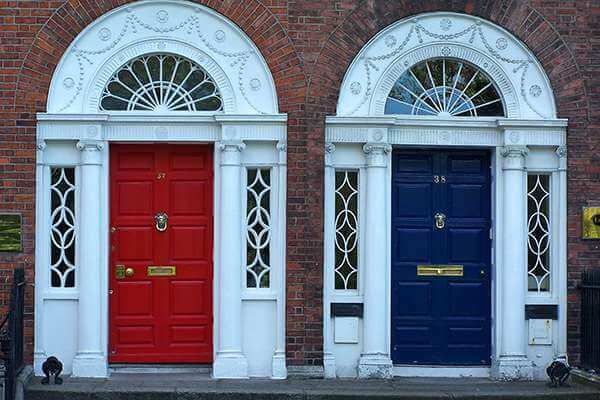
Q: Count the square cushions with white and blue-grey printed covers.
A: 0